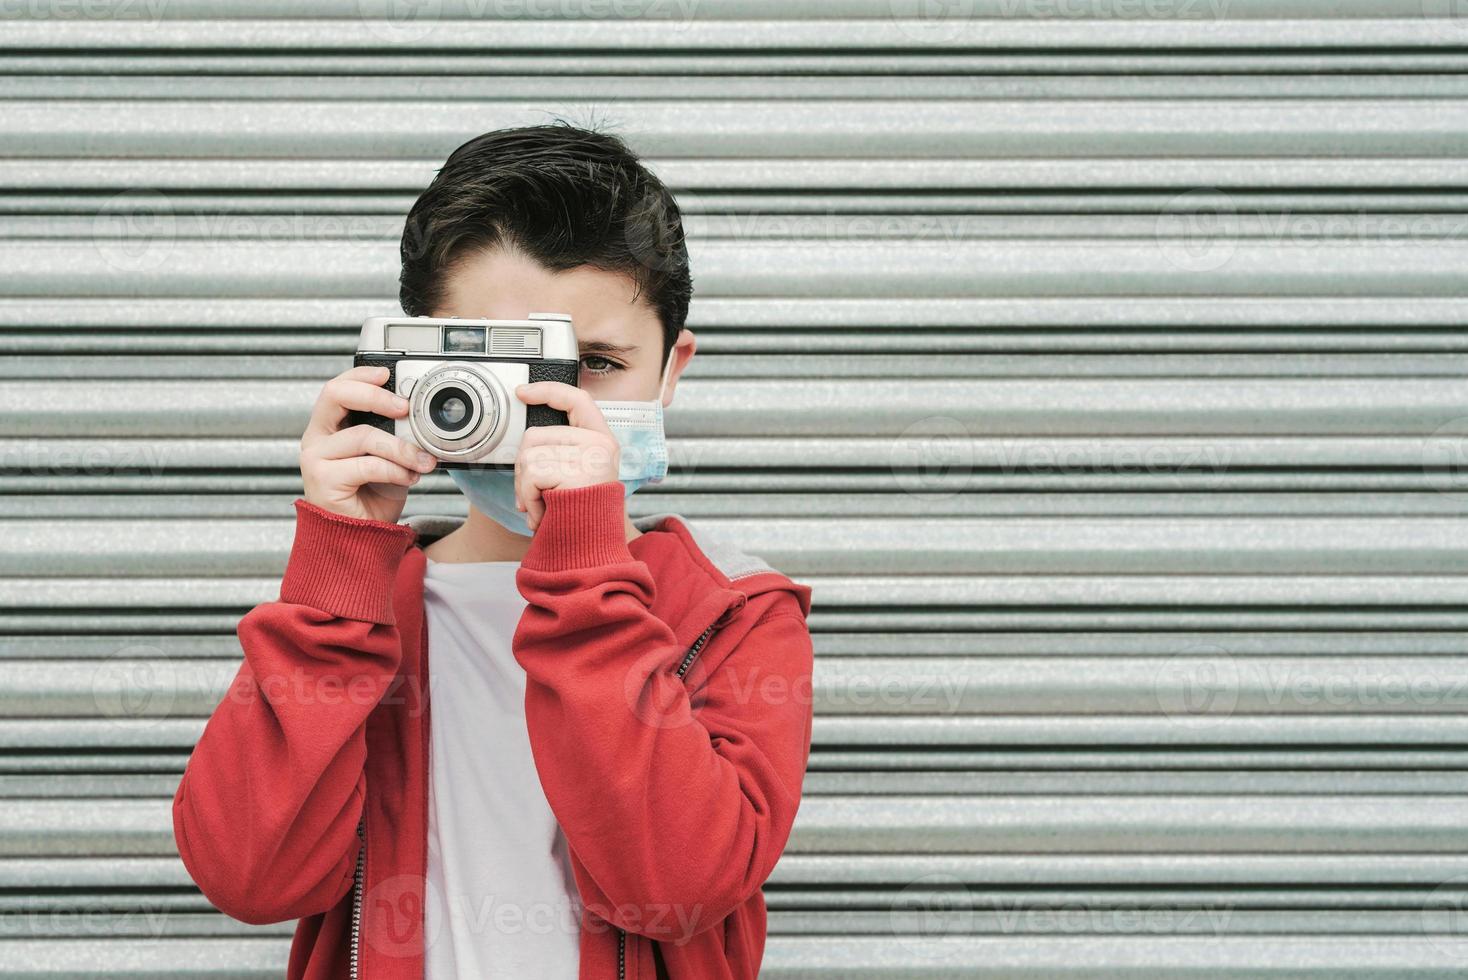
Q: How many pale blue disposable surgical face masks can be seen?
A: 1